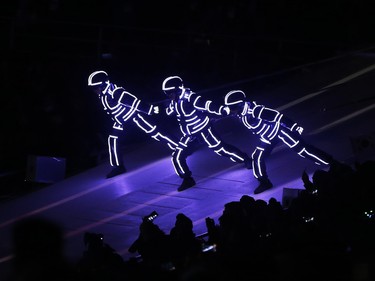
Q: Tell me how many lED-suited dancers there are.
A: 3